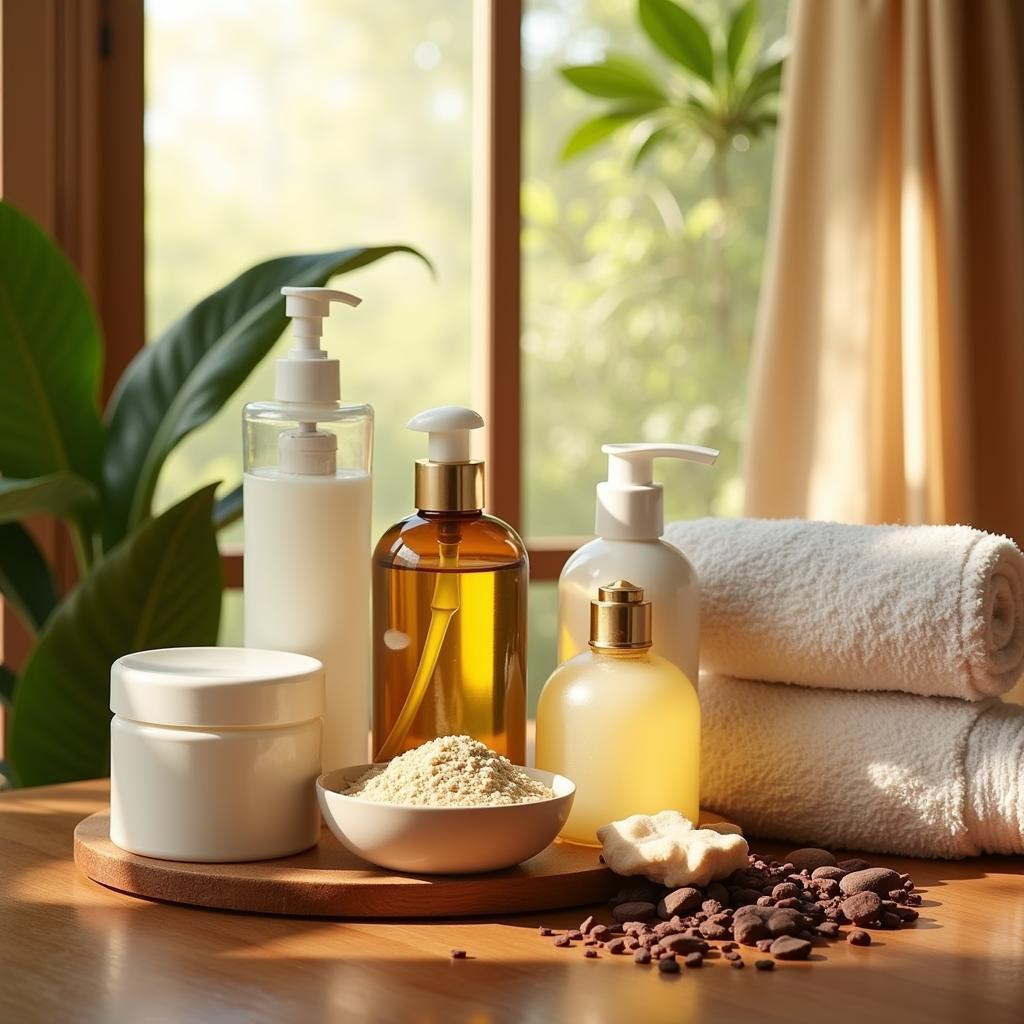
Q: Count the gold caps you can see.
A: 2